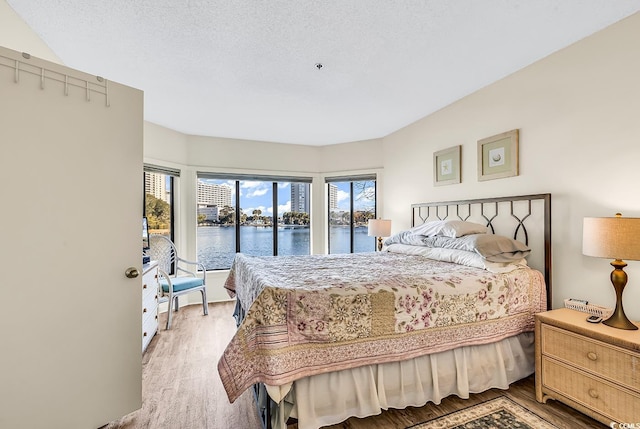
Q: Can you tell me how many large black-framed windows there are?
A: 3